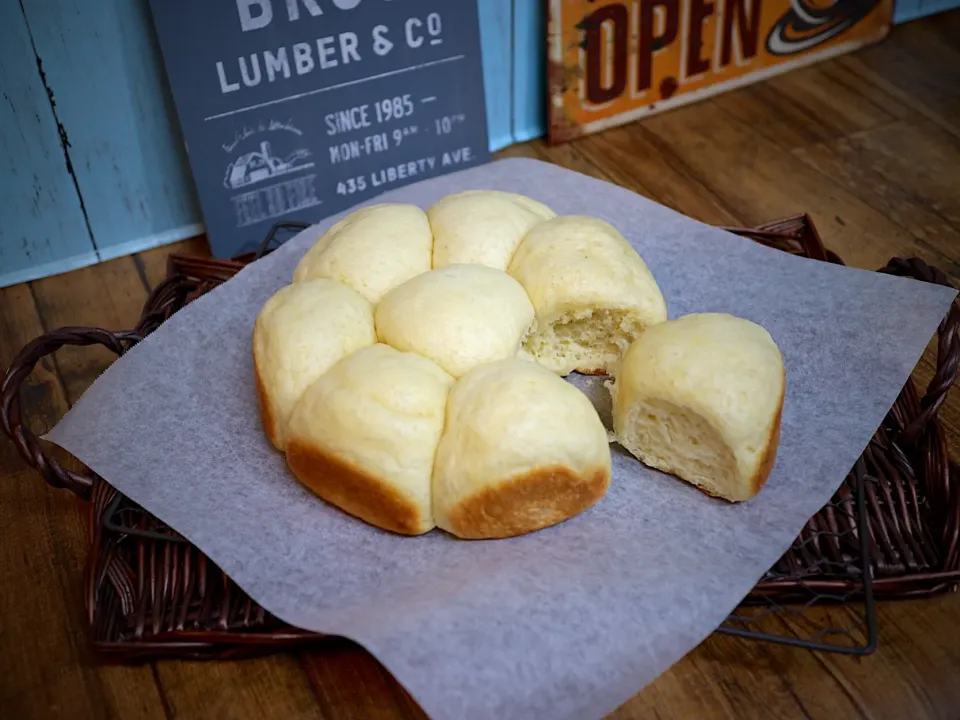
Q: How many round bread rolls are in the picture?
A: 8